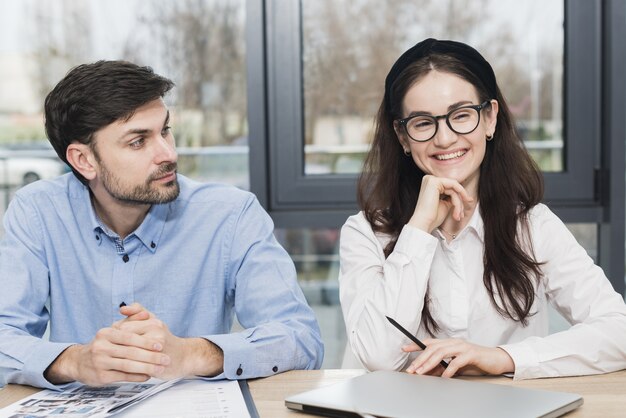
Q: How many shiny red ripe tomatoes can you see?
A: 0